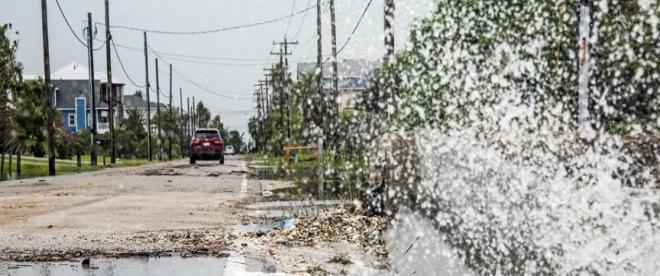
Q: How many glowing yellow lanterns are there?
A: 0